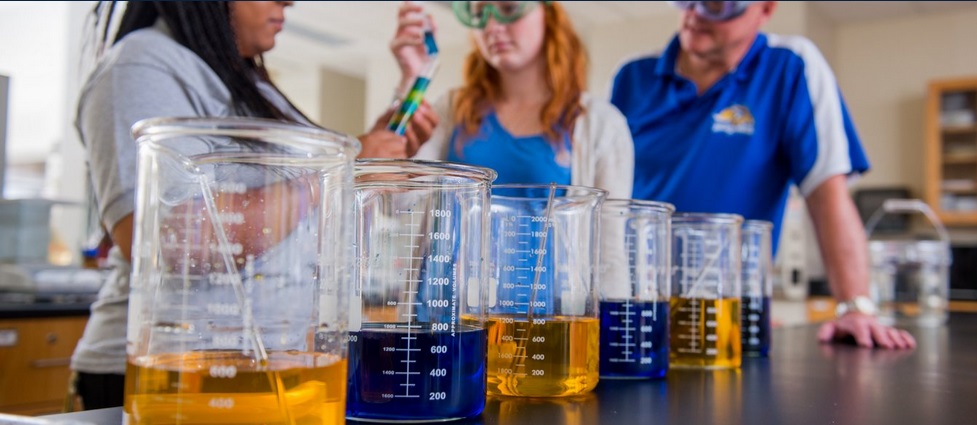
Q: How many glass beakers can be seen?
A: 6